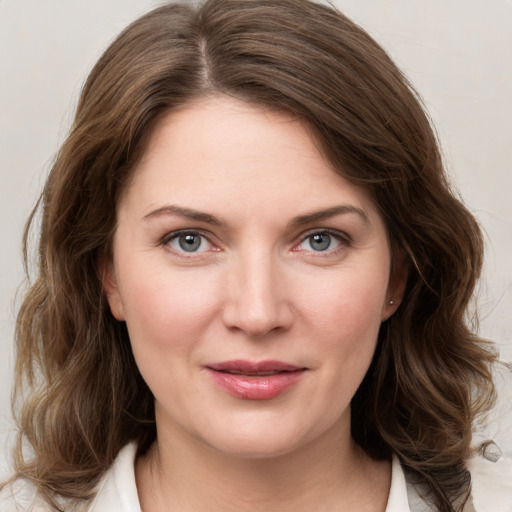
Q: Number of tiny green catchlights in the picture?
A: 0